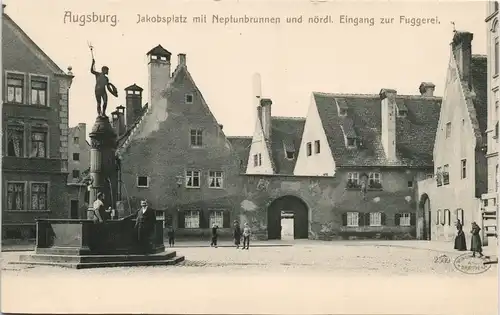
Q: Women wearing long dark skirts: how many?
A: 2